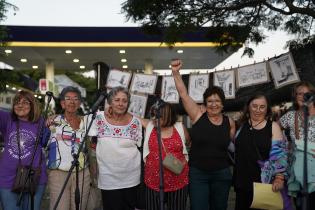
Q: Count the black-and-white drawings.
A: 8